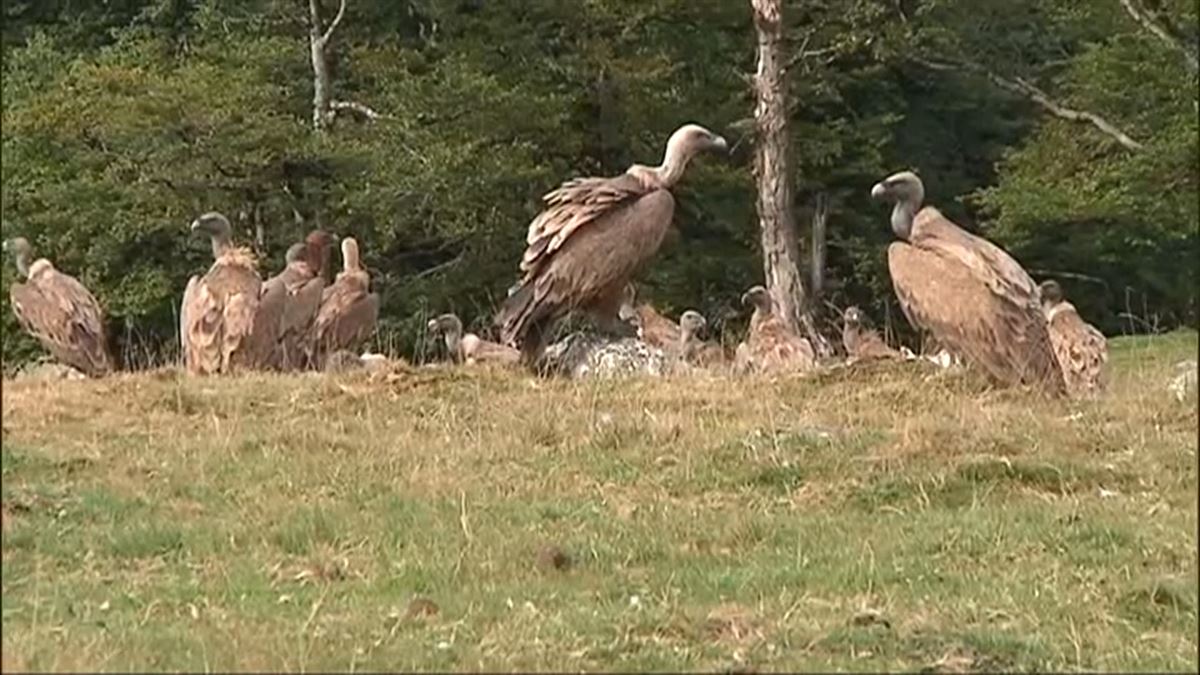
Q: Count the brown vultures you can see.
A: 13